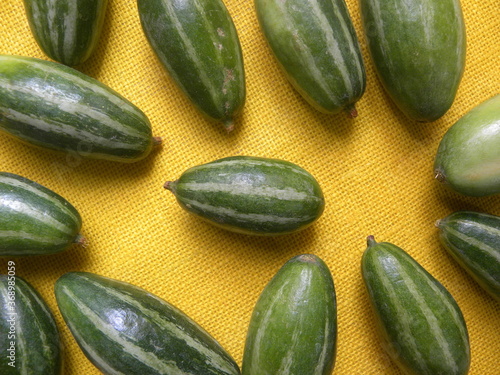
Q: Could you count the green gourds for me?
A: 13